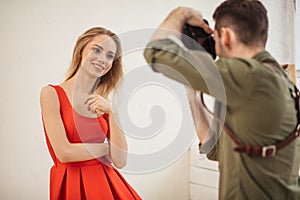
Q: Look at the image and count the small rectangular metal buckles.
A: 1